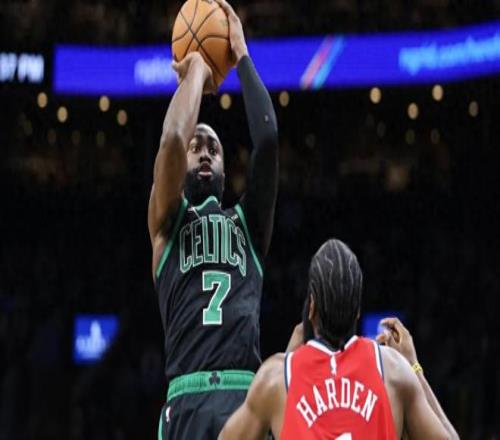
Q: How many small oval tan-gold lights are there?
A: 10